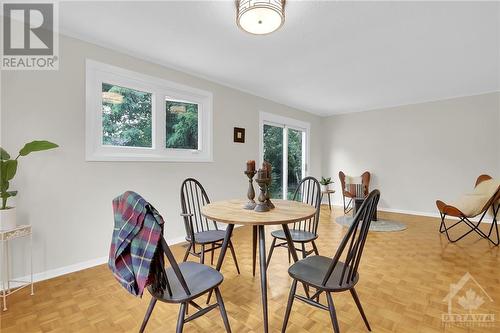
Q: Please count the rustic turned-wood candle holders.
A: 3